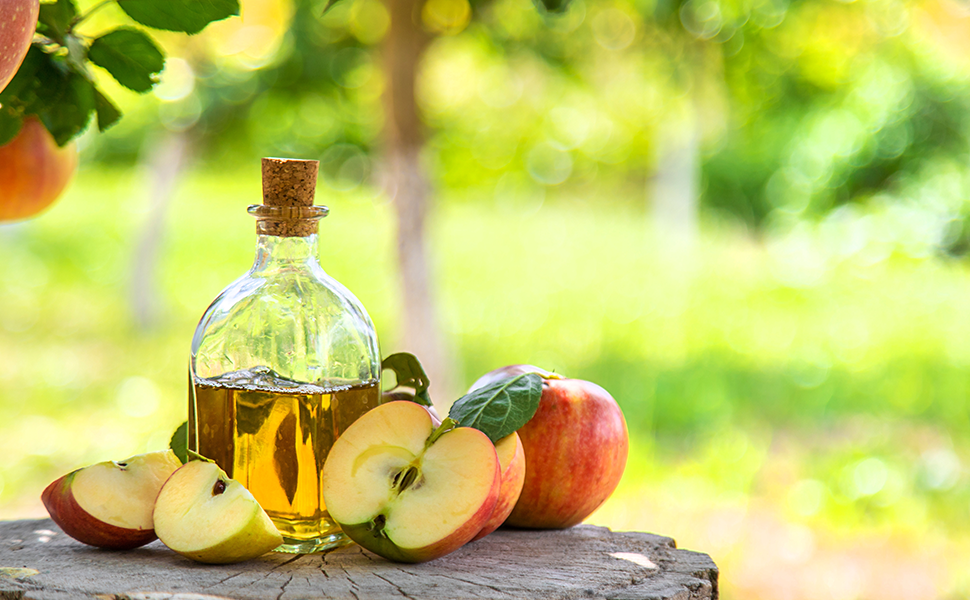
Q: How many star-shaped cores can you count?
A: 0